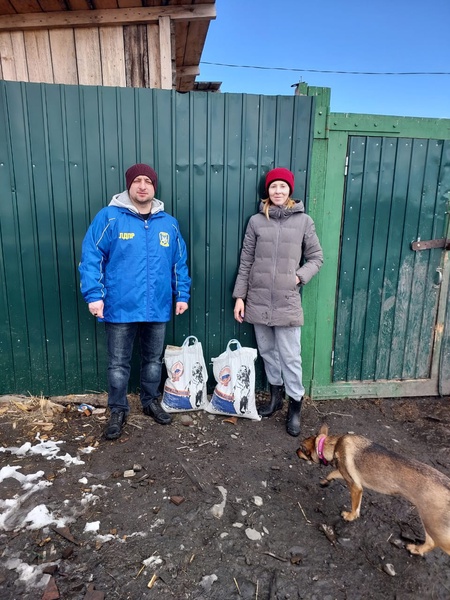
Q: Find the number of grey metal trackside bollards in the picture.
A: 0